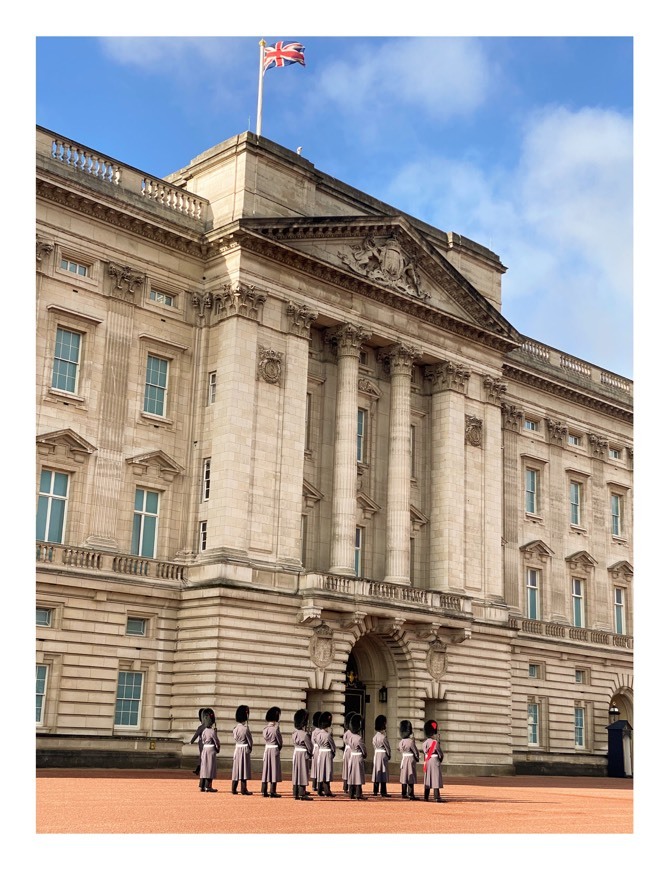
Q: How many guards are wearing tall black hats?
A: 12